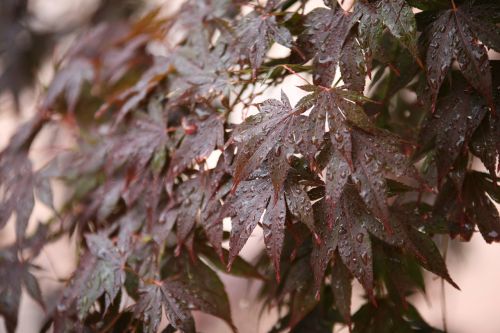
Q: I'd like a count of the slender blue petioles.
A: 0